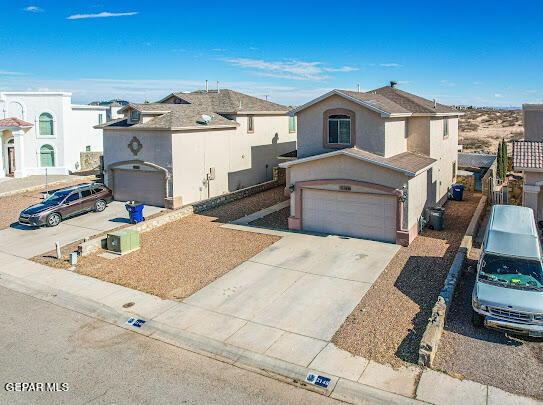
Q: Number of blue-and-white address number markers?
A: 2